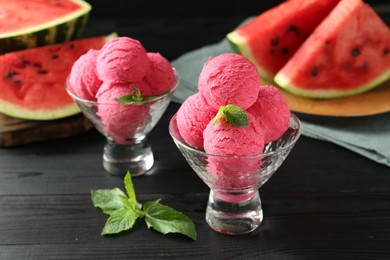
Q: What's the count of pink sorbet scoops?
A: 8